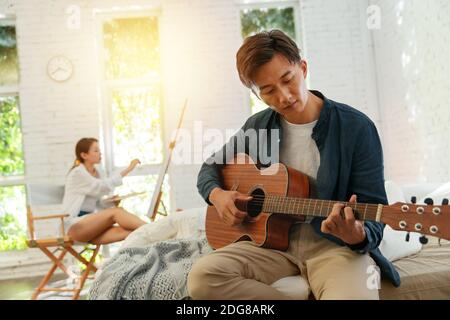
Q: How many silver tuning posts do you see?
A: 6